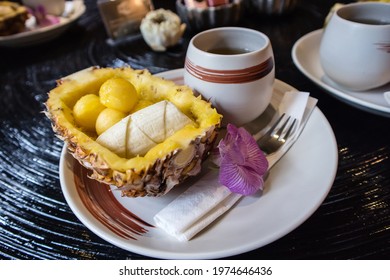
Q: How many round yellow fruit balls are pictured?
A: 4